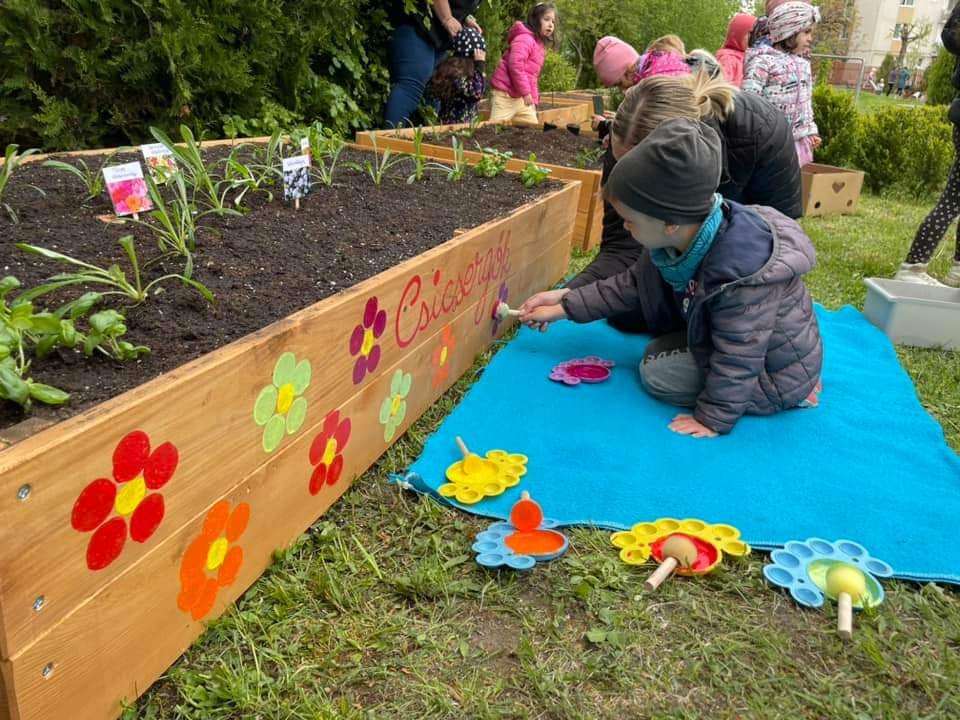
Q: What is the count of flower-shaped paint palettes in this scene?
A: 5